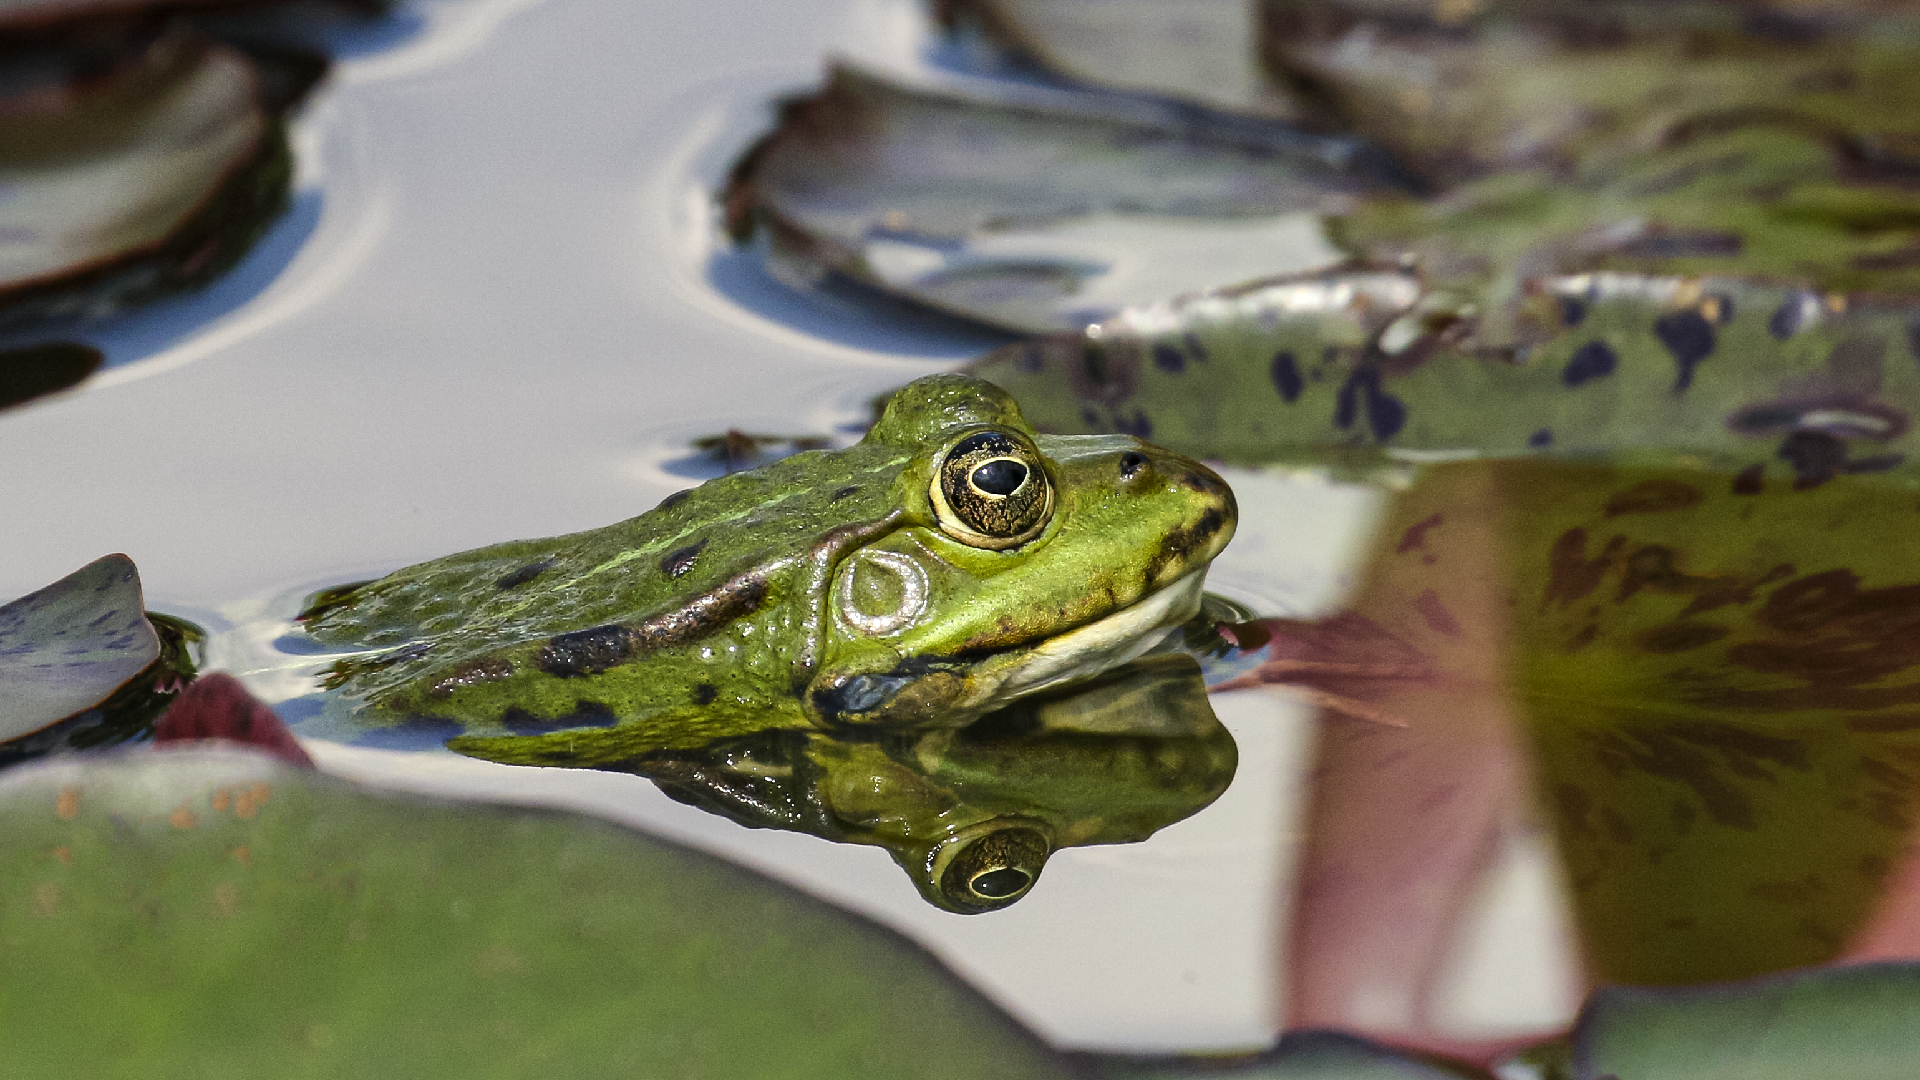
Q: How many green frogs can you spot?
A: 1